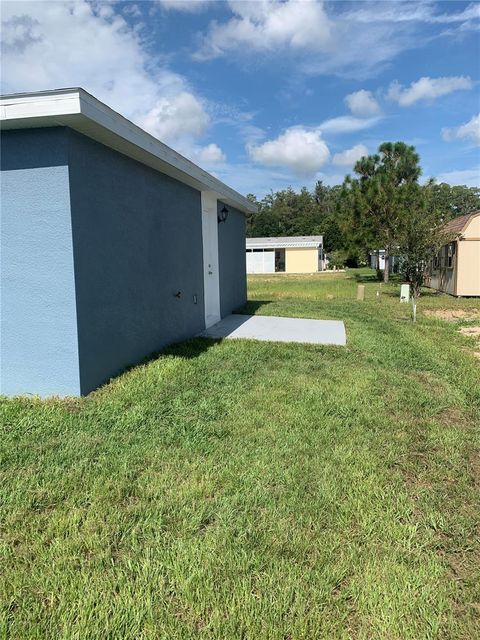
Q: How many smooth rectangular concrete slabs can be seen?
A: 1